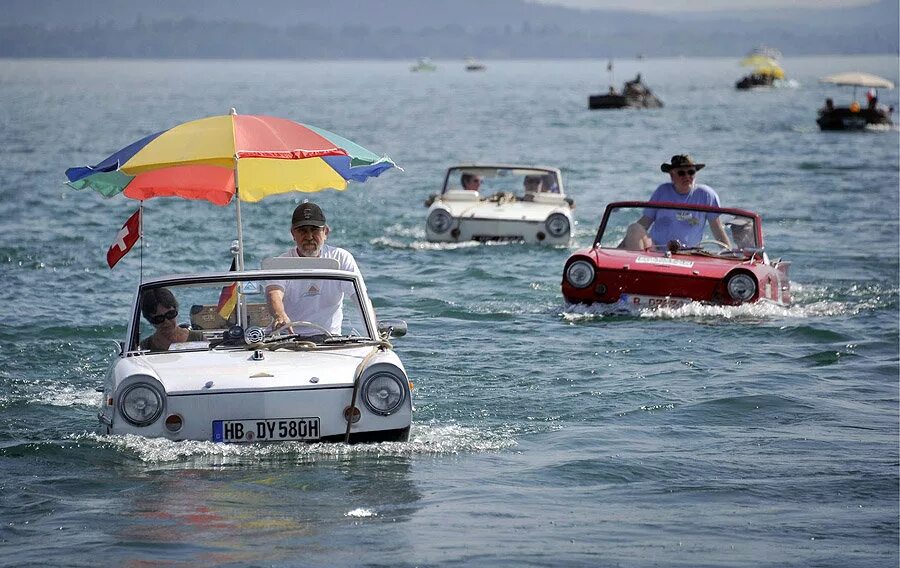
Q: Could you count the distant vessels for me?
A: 5